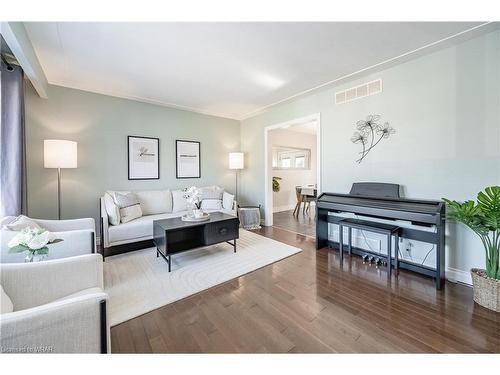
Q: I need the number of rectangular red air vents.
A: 0